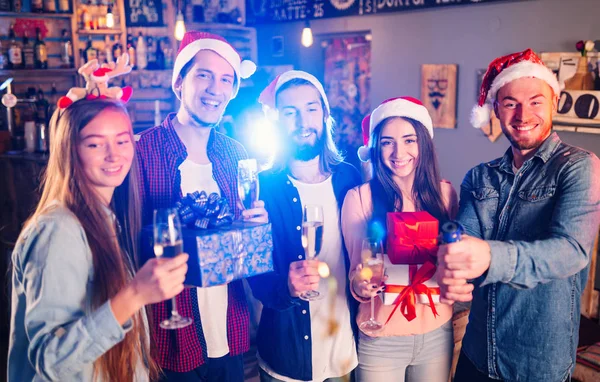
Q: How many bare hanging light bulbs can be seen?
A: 3